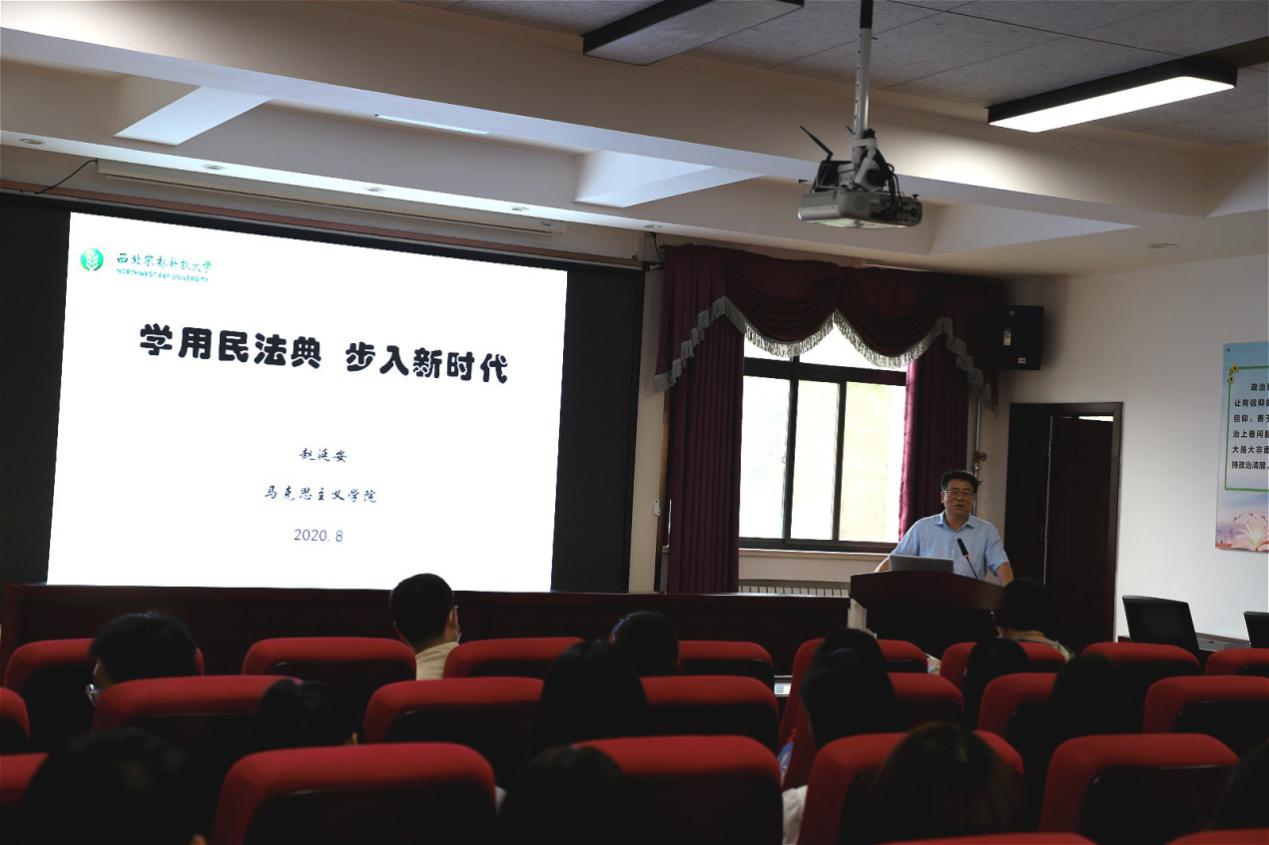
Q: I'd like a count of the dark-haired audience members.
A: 14